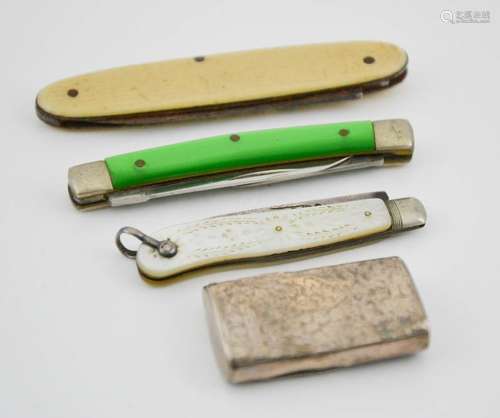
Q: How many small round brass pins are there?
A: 8